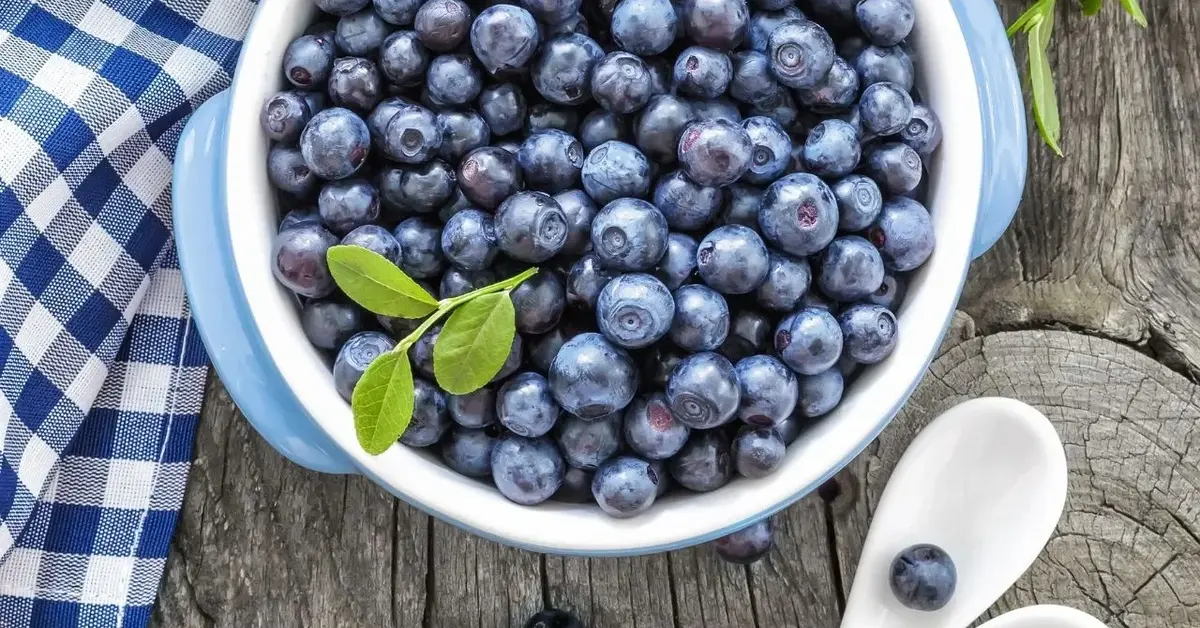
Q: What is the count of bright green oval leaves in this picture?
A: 3